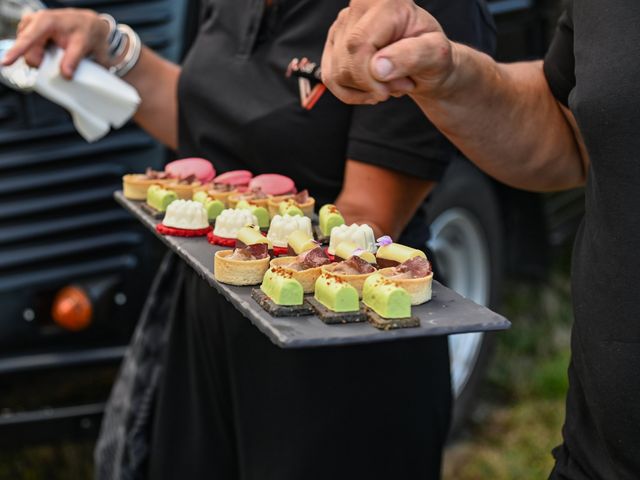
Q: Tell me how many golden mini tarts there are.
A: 9